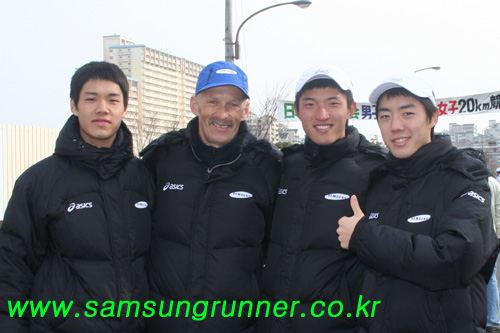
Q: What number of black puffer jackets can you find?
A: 4